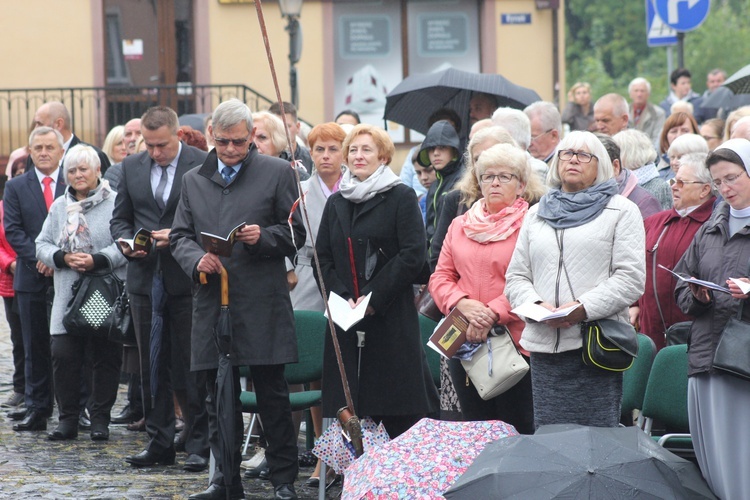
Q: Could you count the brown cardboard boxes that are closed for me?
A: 0